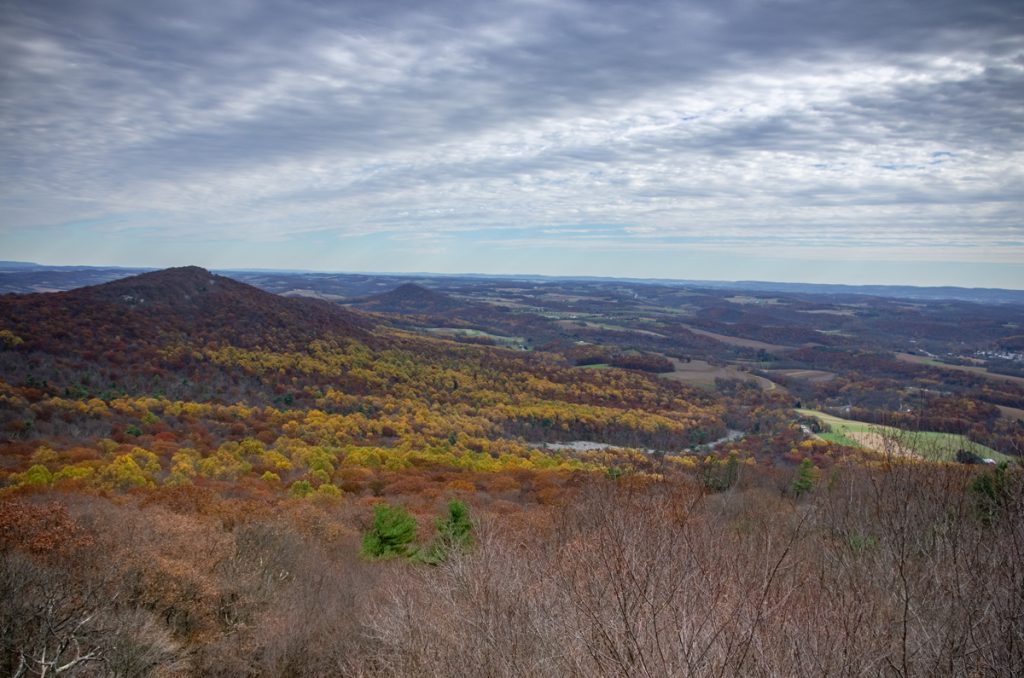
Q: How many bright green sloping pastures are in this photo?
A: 1